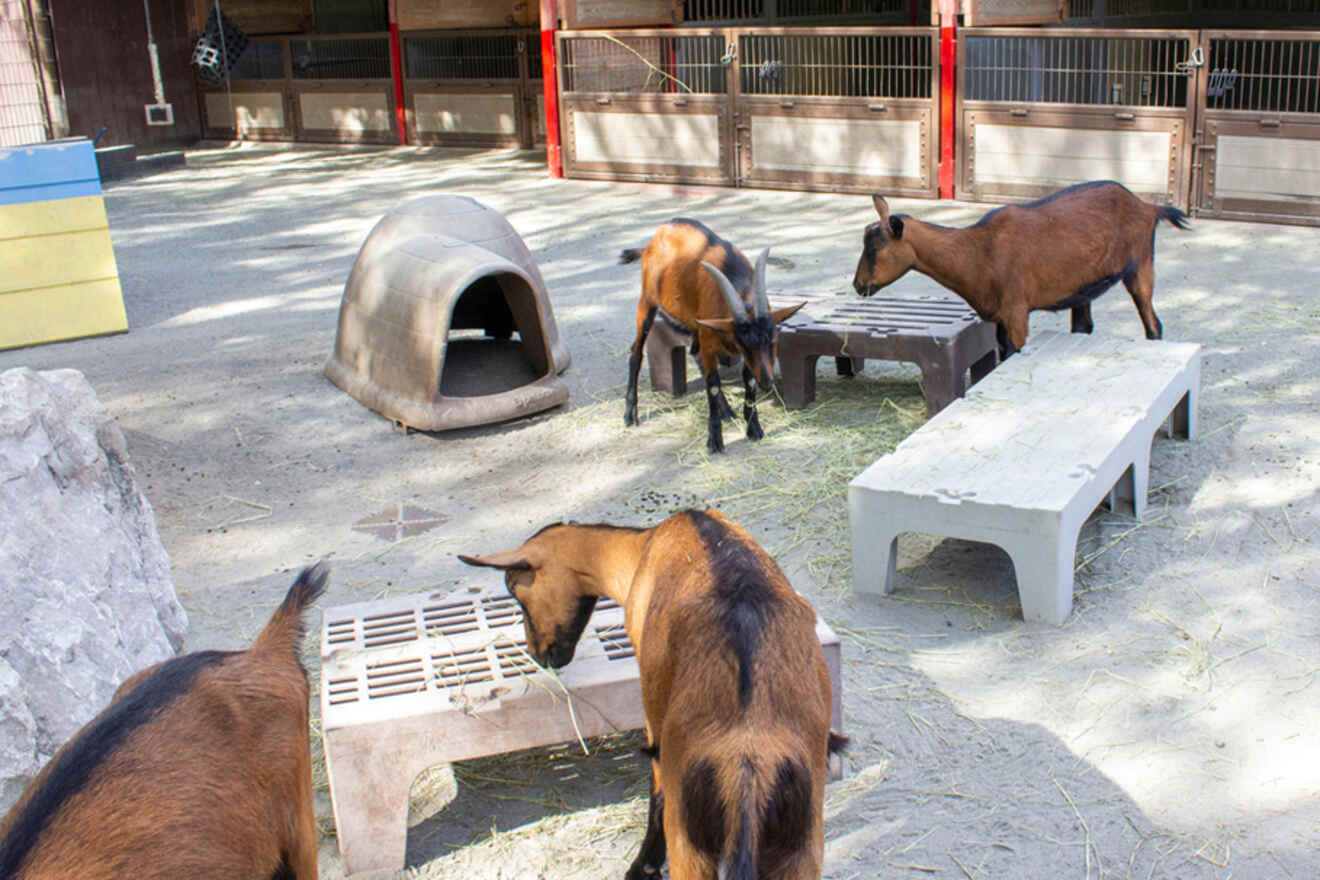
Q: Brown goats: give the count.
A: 4